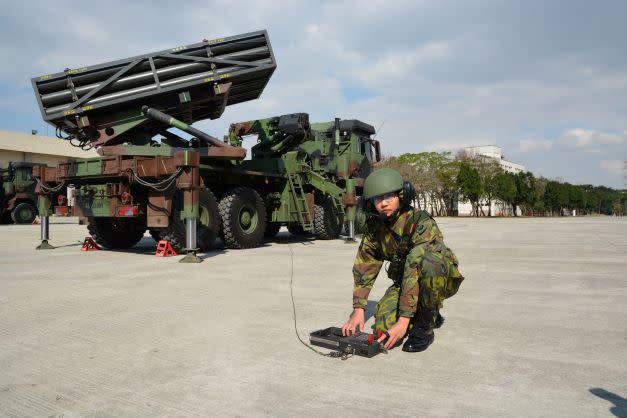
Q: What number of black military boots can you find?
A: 2